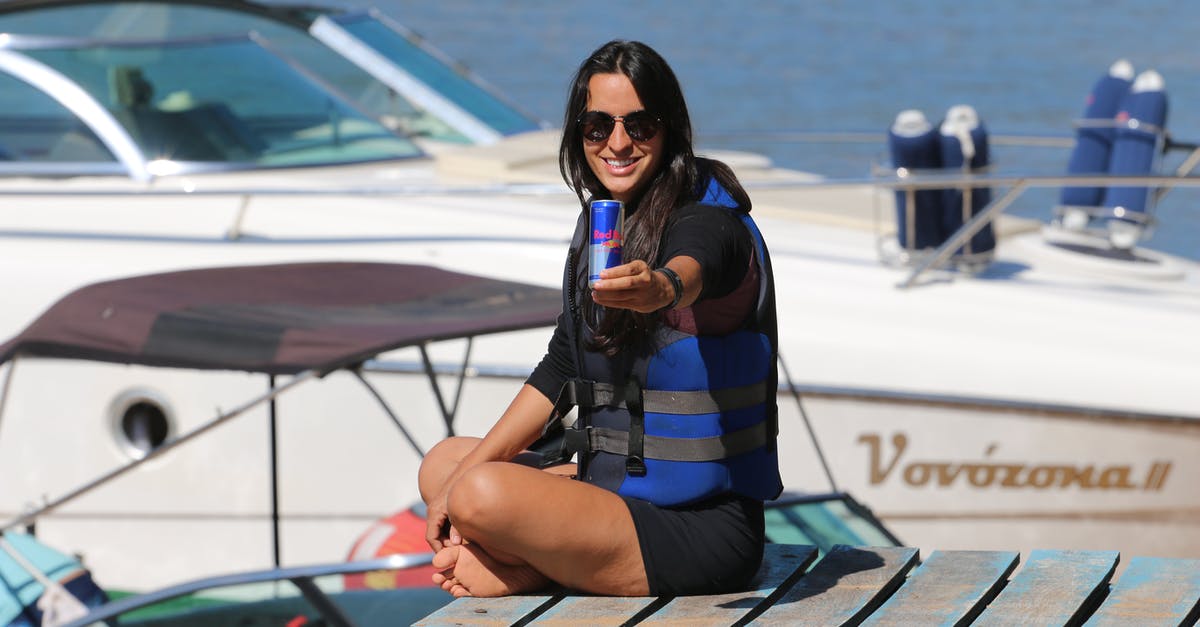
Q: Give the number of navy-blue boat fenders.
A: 4